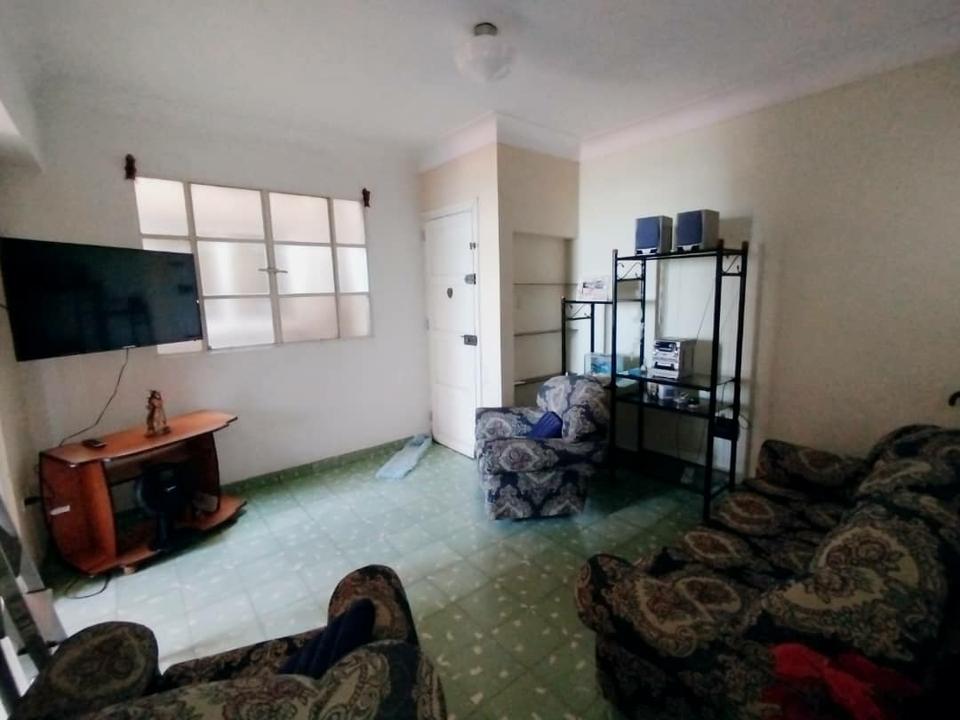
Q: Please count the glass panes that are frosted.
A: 12